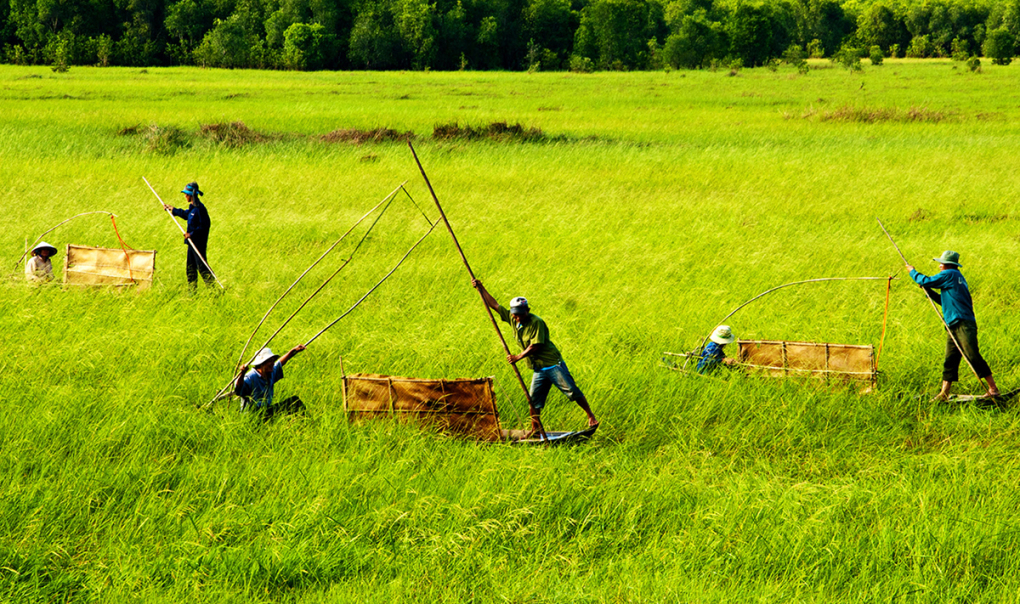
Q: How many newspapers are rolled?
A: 0